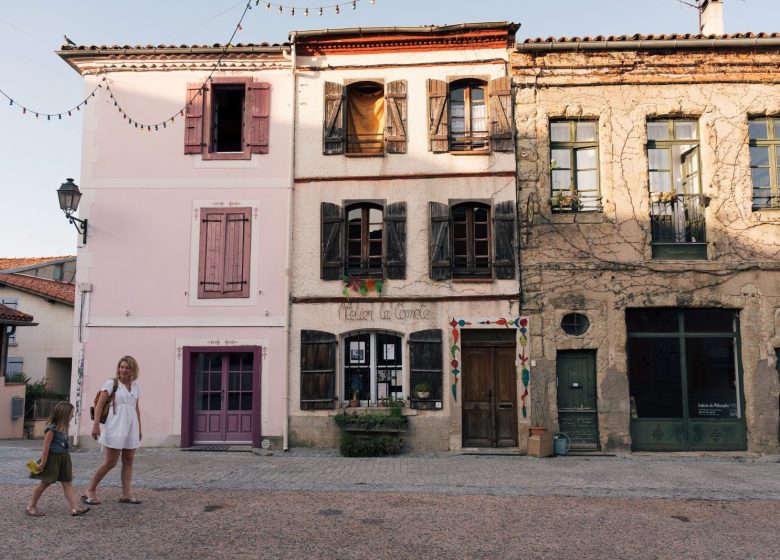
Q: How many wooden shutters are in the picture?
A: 14